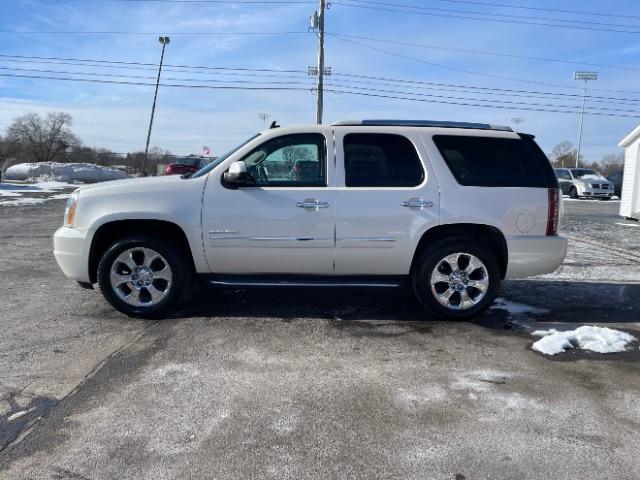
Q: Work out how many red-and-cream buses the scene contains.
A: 0